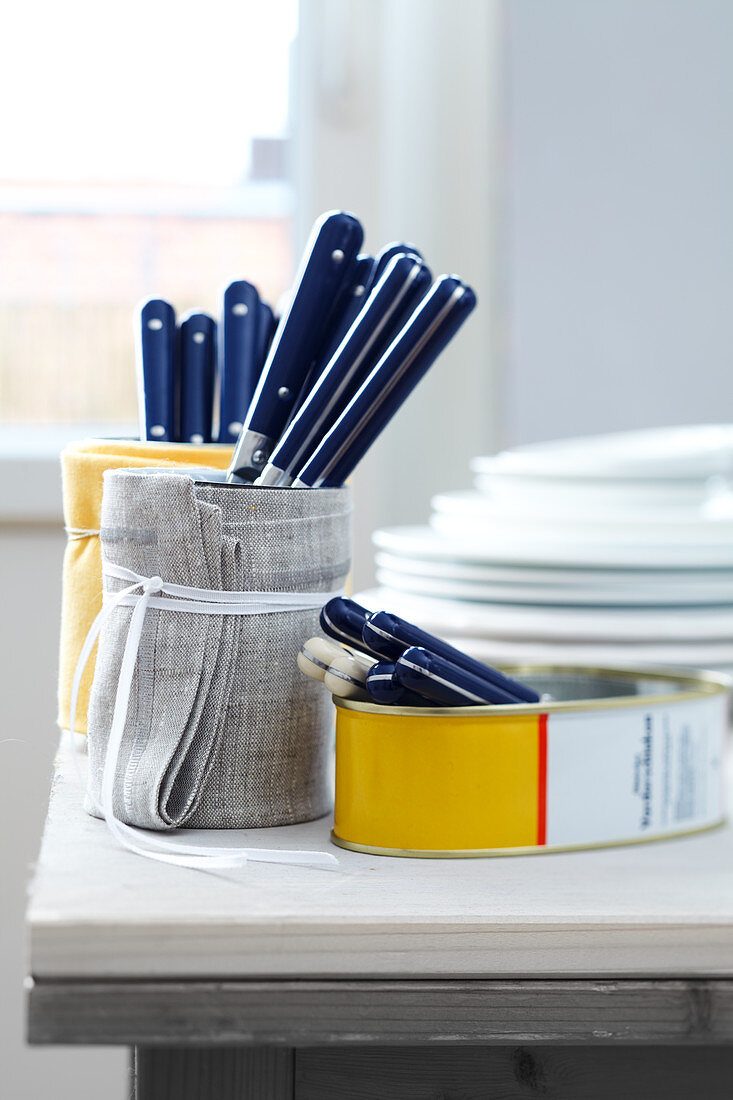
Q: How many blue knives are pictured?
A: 13